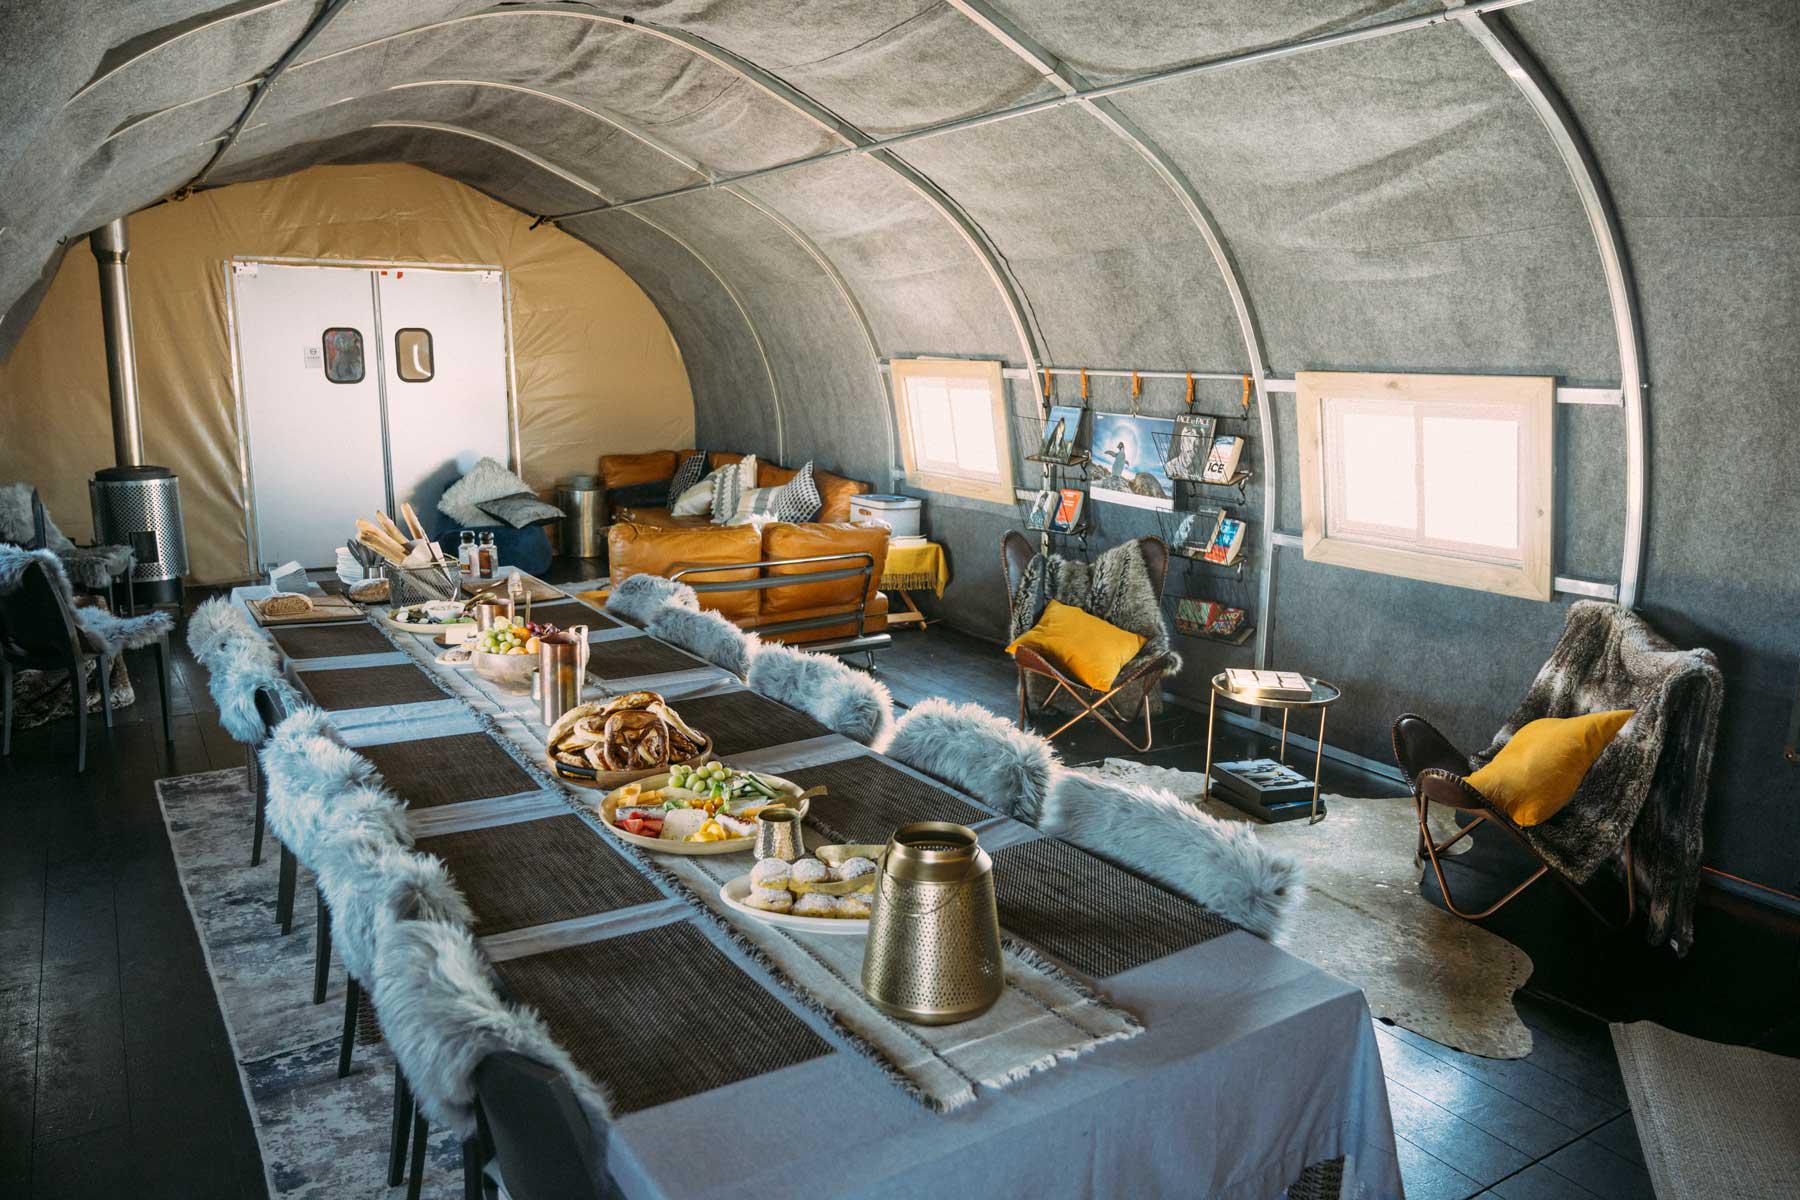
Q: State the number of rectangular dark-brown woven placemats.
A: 10